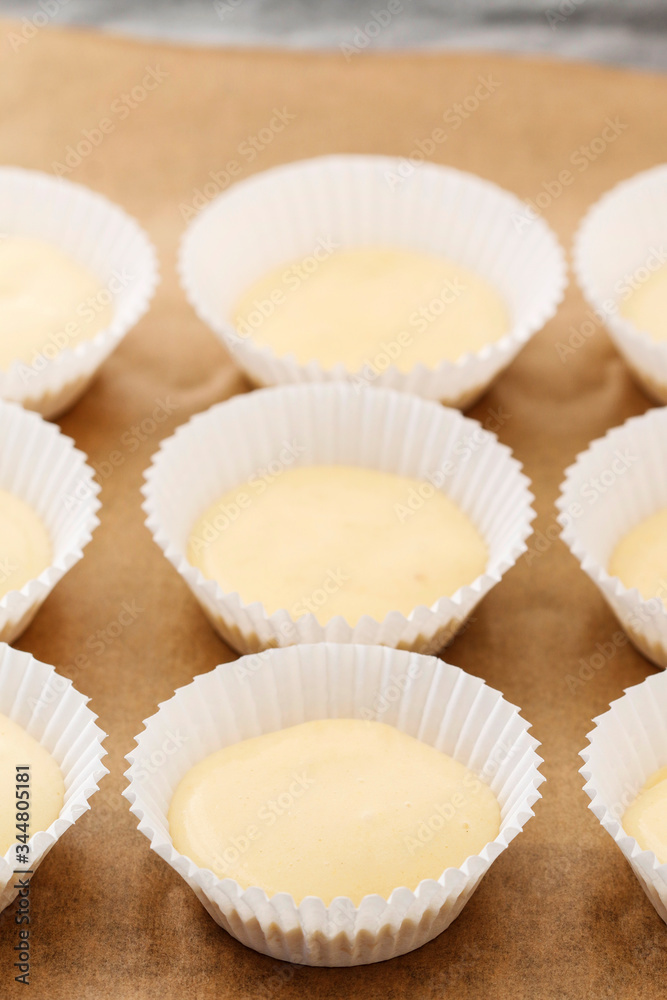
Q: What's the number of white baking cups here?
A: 9